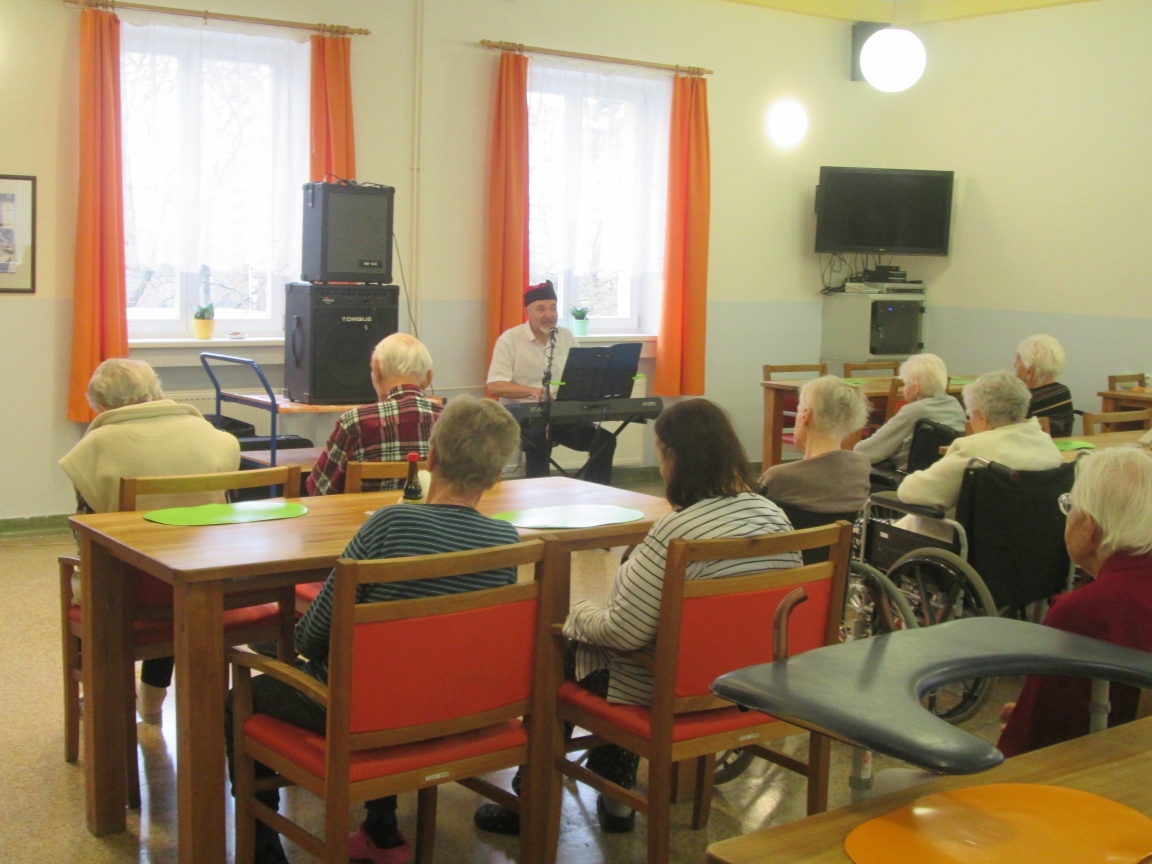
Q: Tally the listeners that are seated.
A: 9